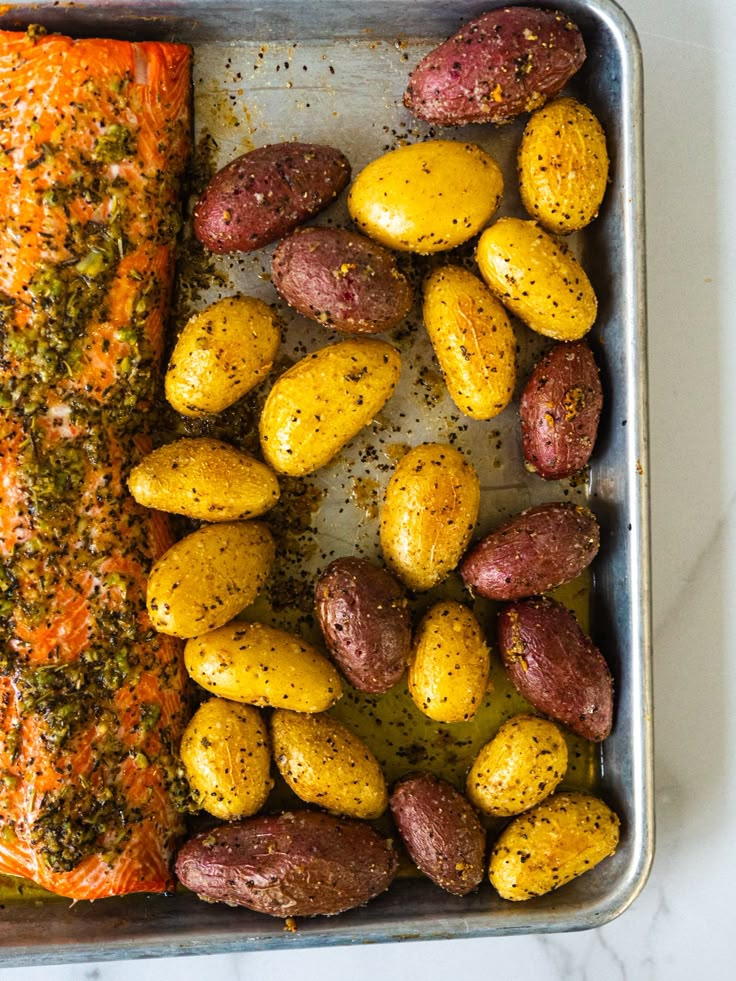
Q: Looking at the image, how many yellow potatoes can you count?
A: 15